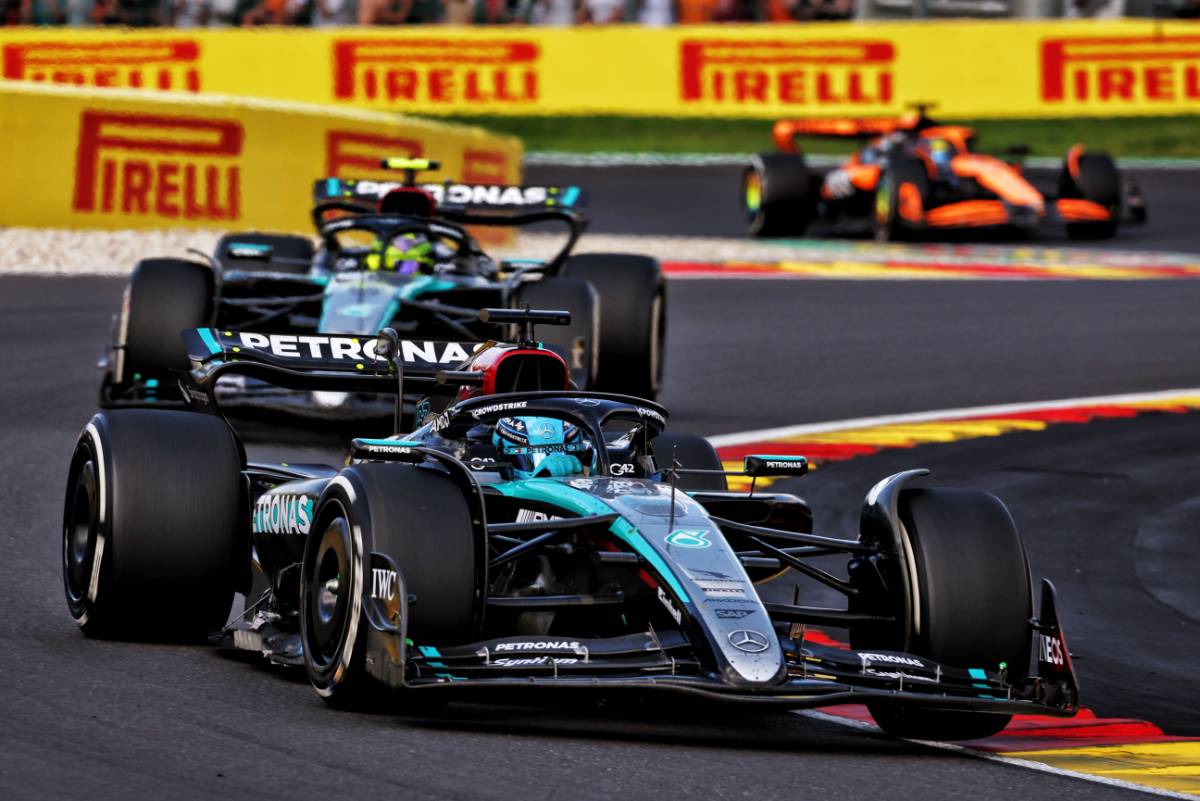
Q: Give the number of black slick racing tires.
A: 11